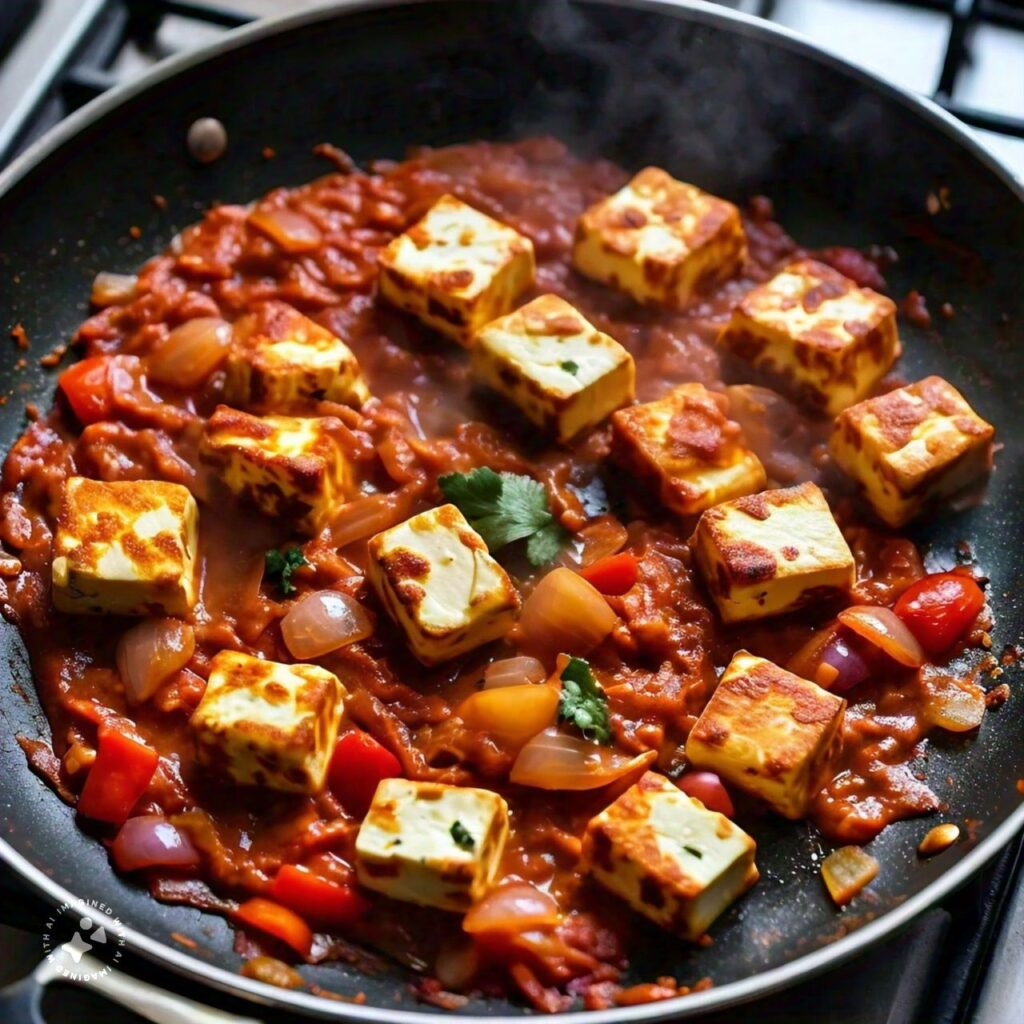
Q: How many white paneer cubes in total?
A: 15